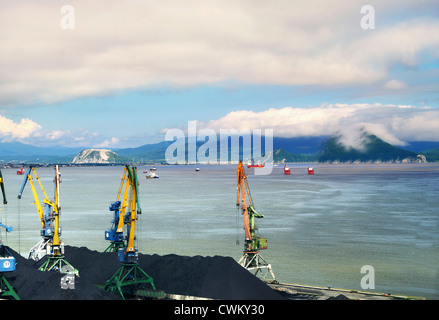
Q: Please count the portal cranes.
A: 6